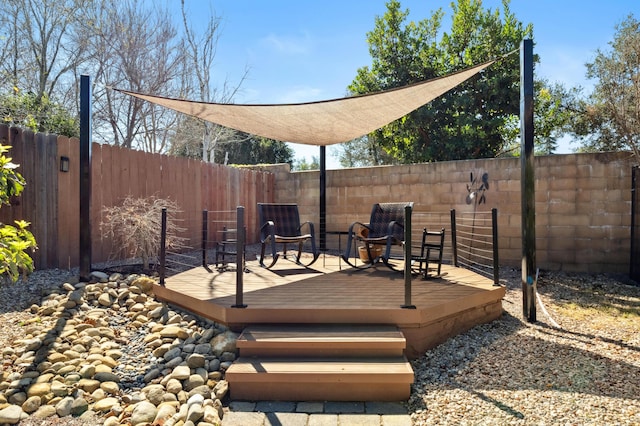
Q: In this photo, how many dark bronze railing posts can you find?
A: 6